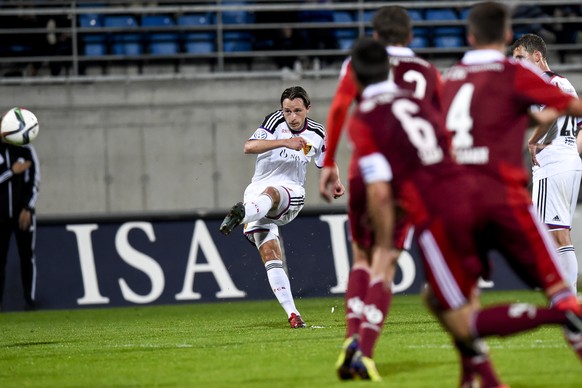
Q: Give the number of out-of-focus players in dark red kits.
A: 3